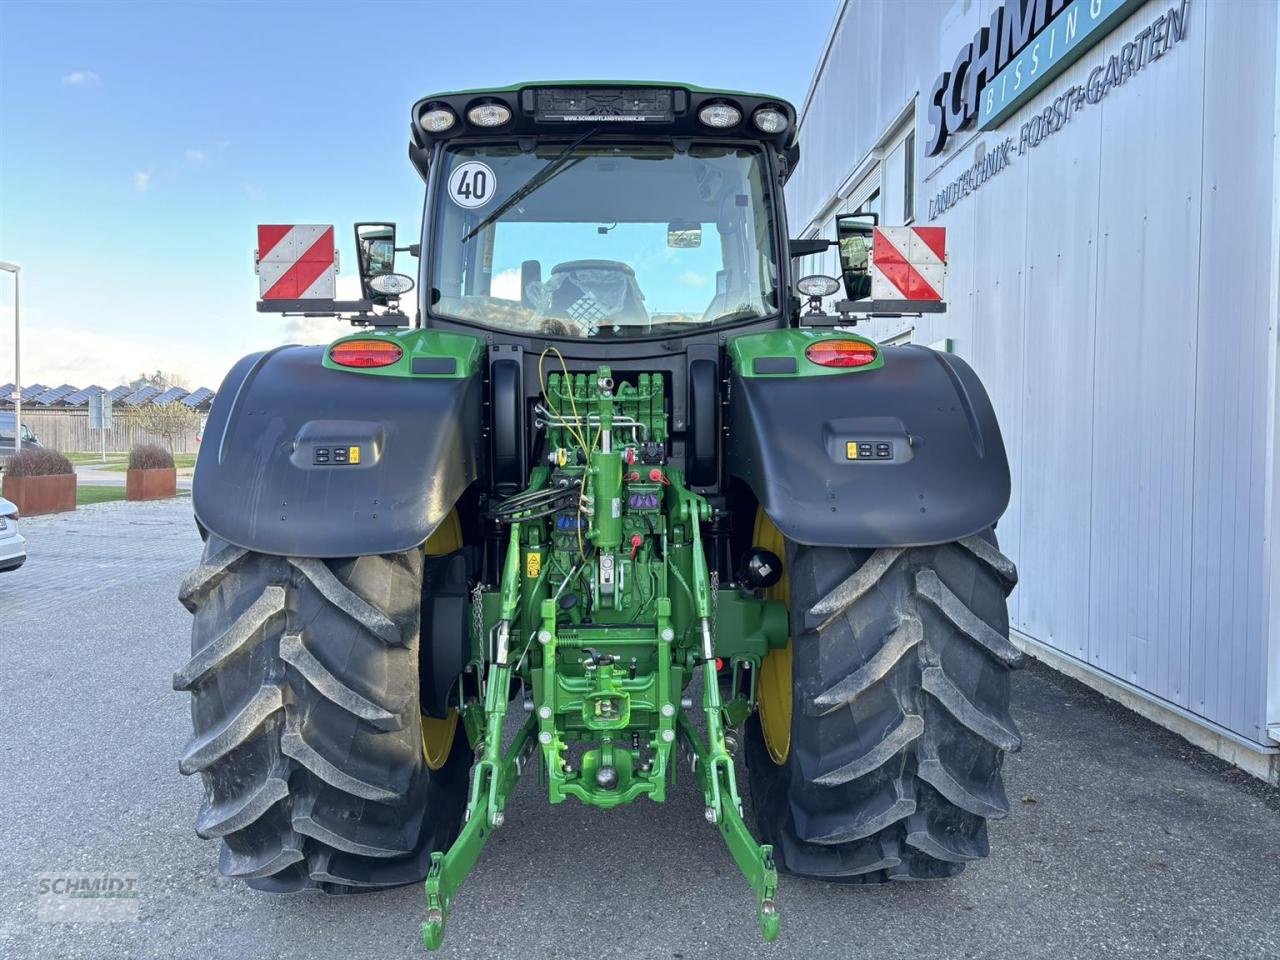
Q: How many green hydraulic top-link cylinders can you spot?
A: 1